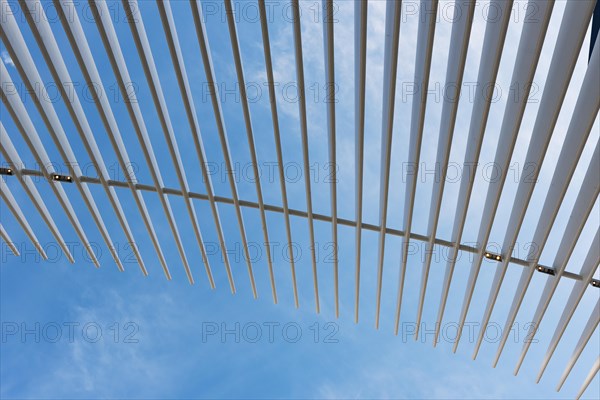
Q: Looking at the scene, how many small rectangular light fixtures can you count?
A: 5